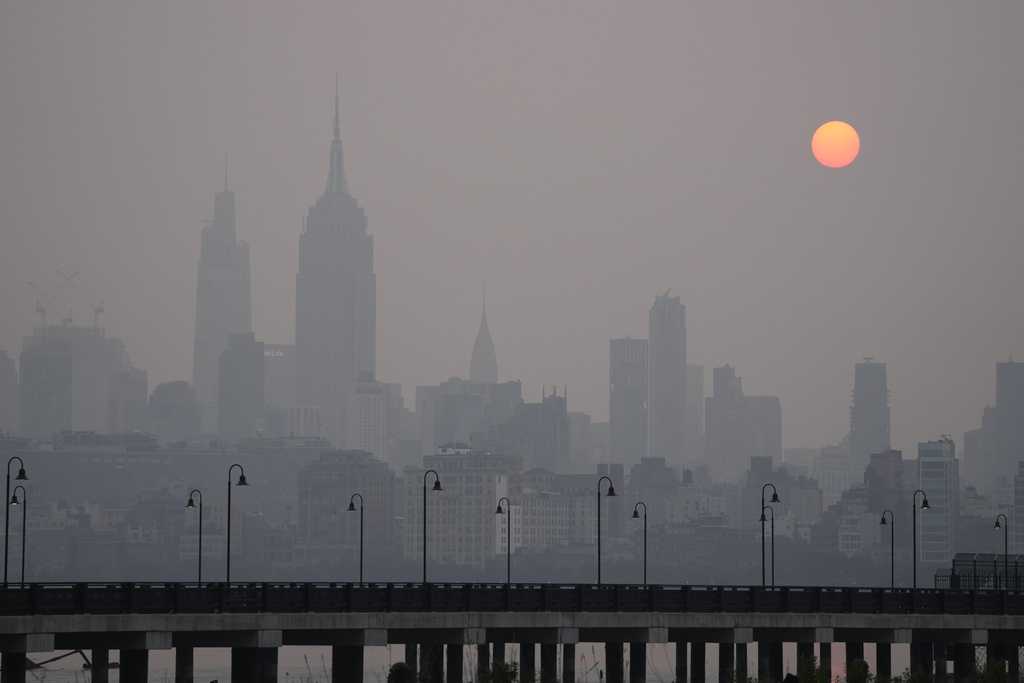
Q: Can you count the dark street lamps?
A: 14